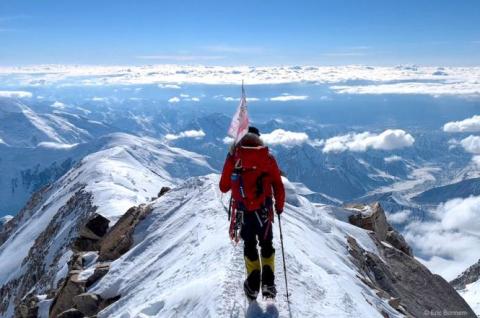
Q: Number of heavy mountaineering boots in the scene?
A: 2